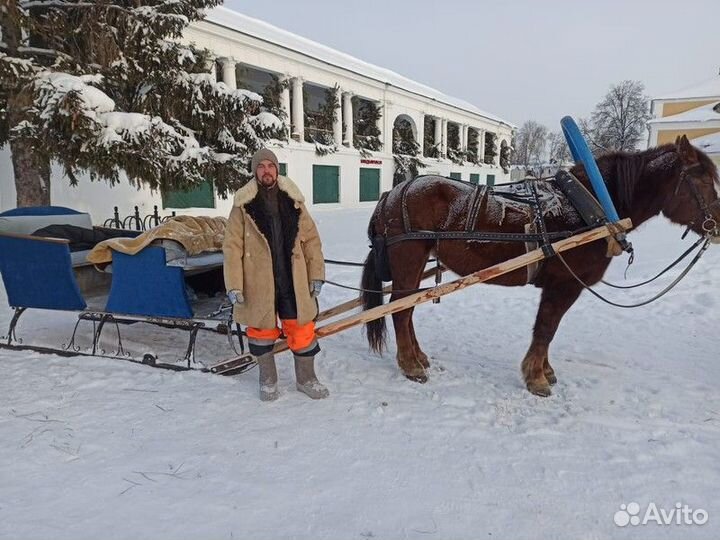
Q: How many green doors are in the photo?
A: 7